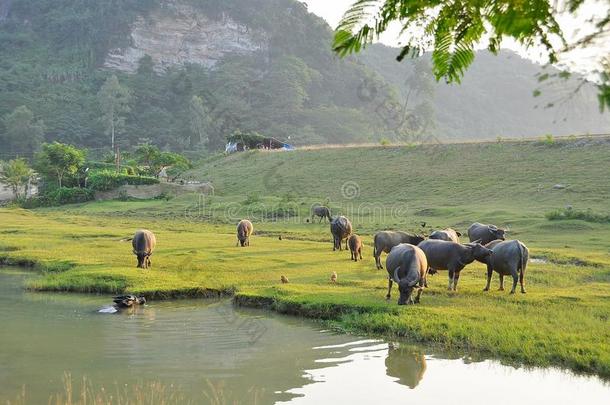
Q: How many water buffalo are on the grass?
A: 11